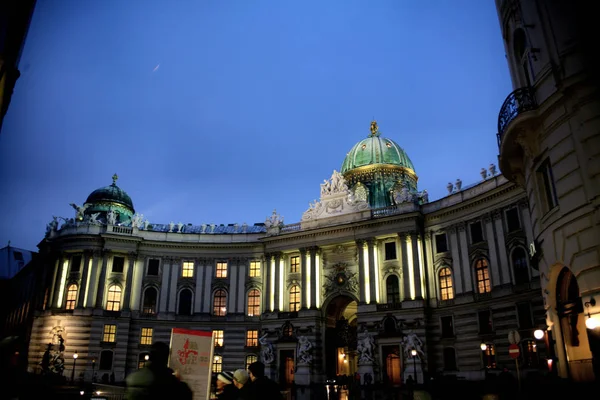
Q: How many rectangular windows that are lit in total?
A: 8